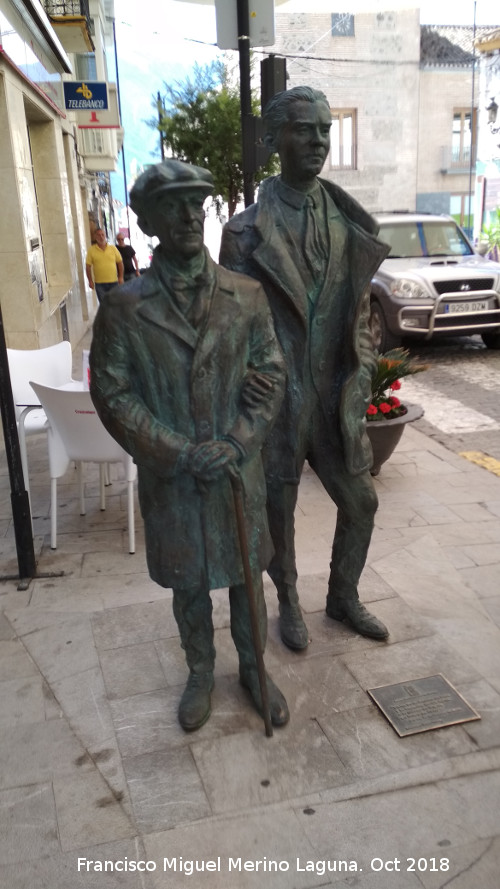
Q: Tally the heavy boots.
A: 4